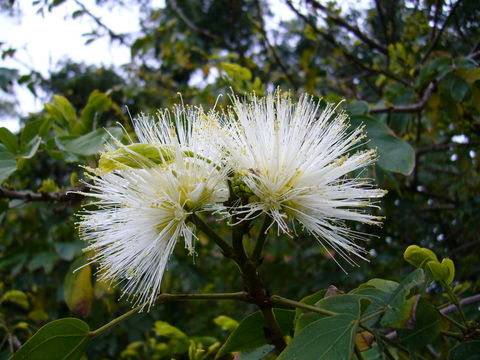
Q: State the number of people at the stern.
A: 0